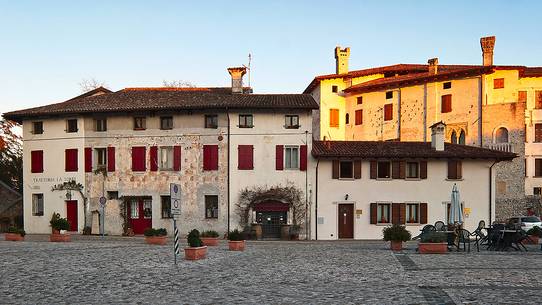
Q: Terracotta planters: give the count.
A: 9